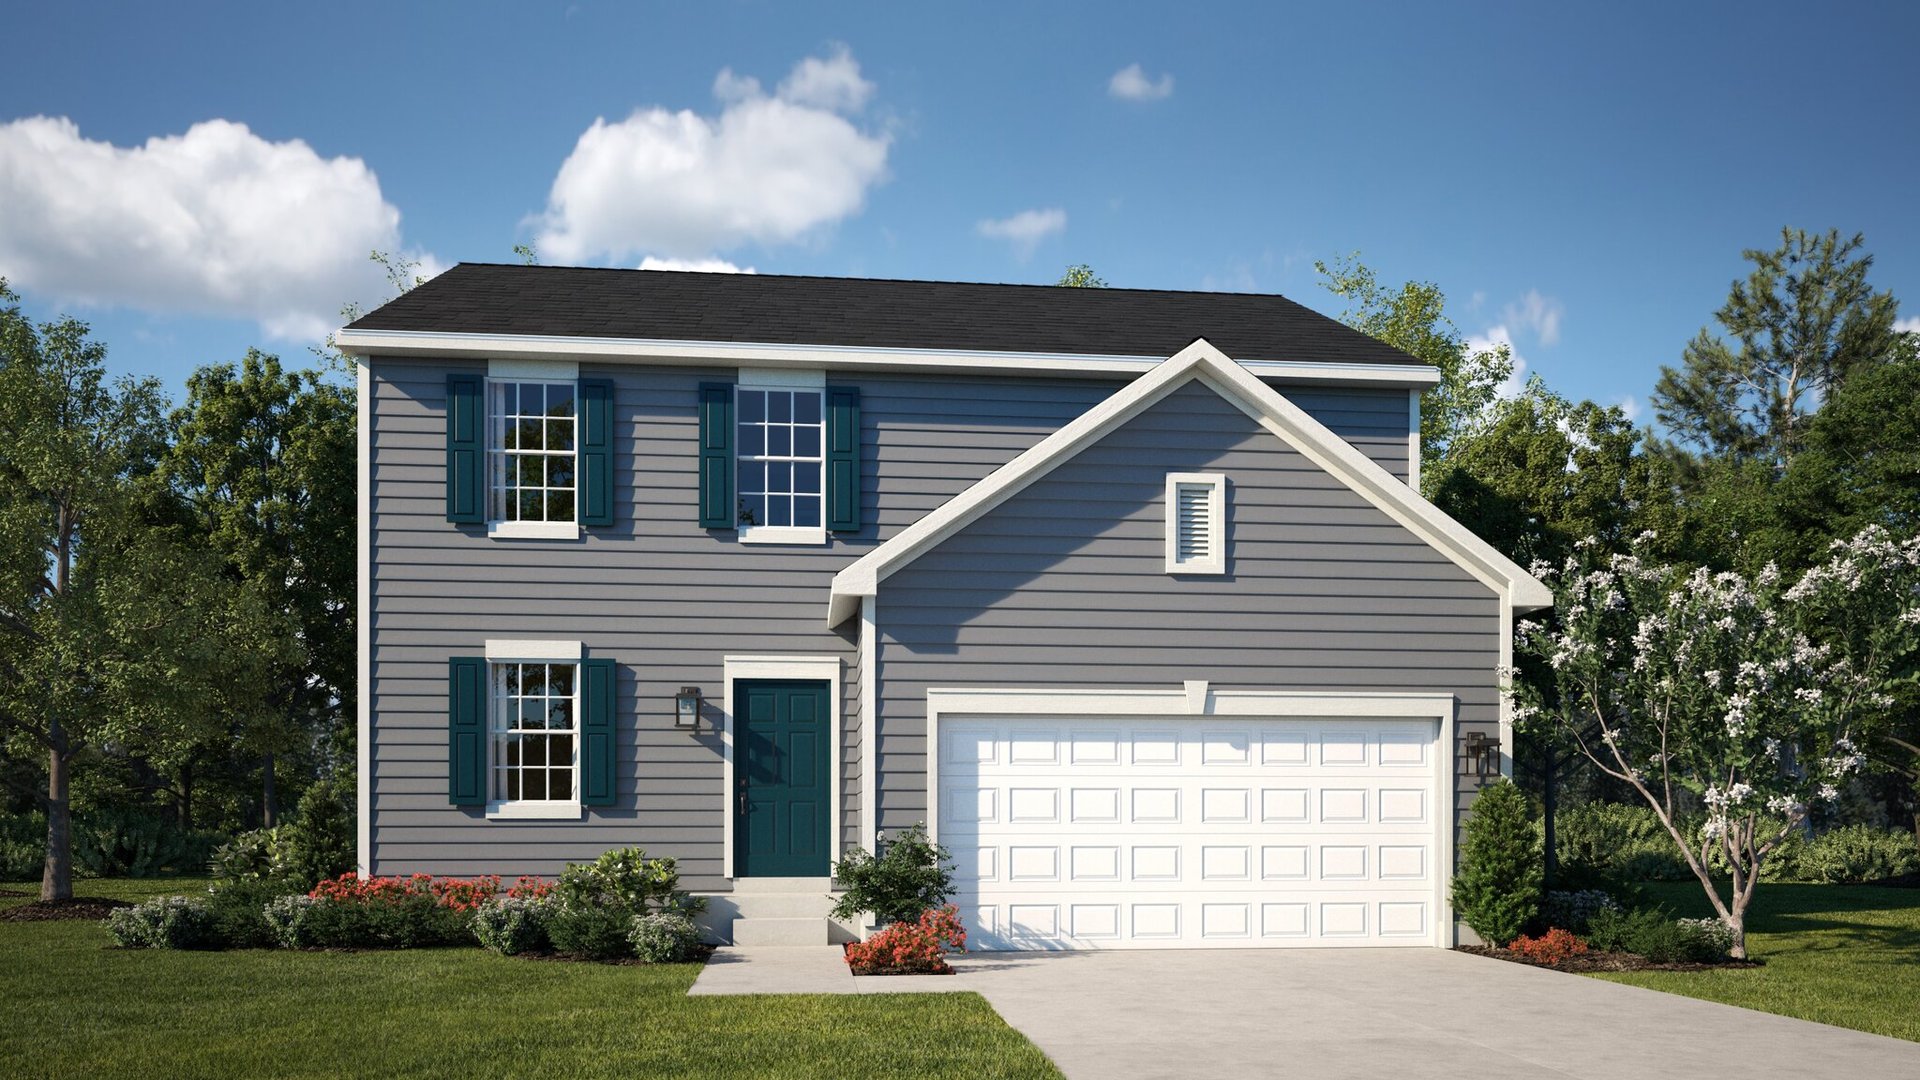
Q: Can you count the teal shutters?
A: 6